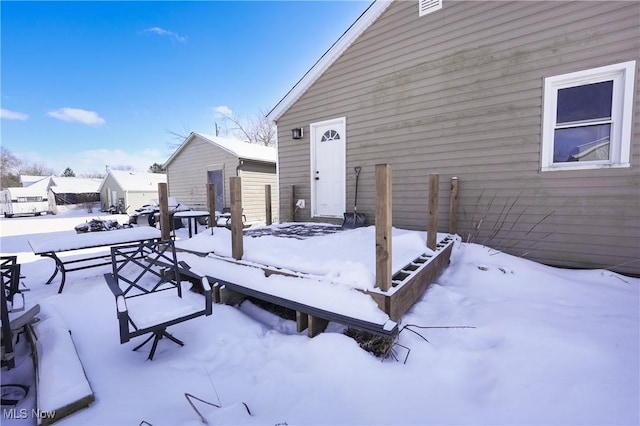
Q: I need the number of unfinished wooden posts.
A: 8